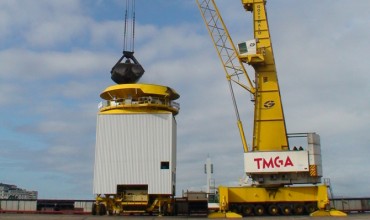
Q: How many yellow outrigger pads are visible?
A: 2